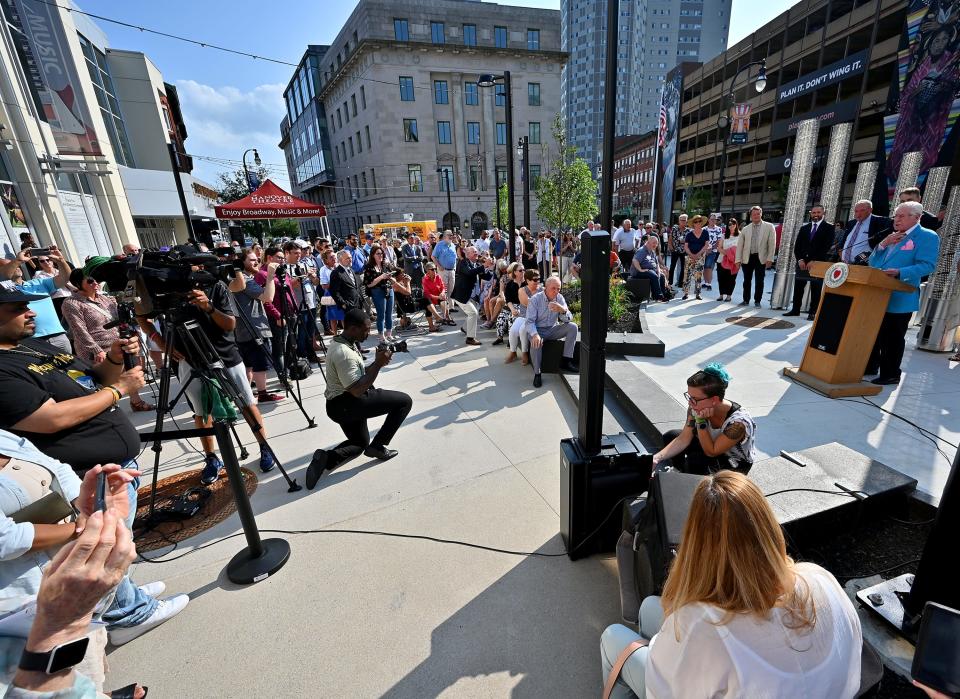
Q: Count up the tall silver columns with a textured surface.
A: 6